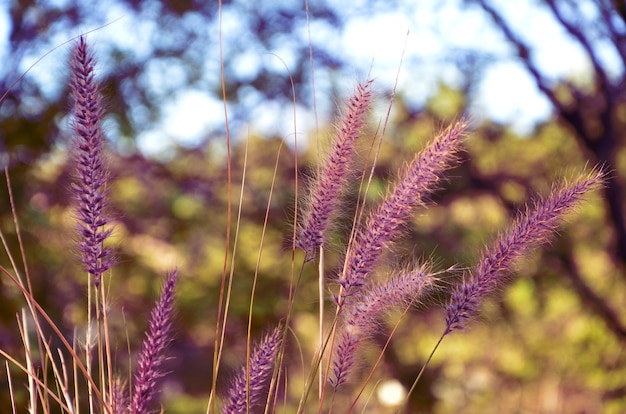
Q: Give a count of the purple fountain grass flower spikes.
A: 7